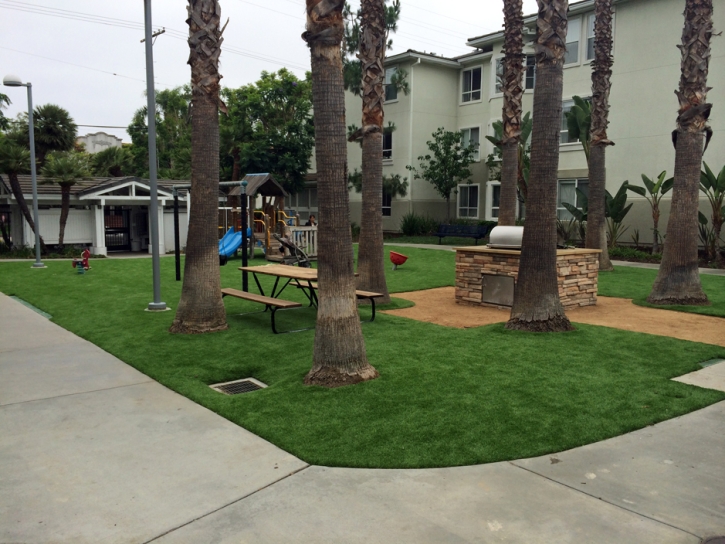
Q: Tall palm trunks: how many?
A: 7